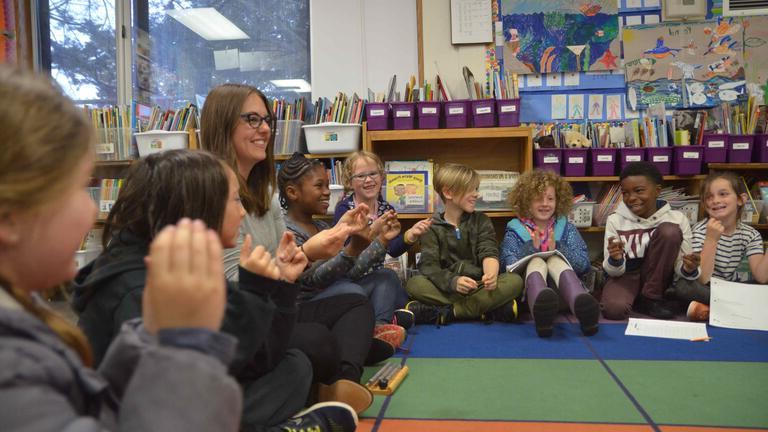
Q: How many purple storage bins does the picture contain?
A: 15